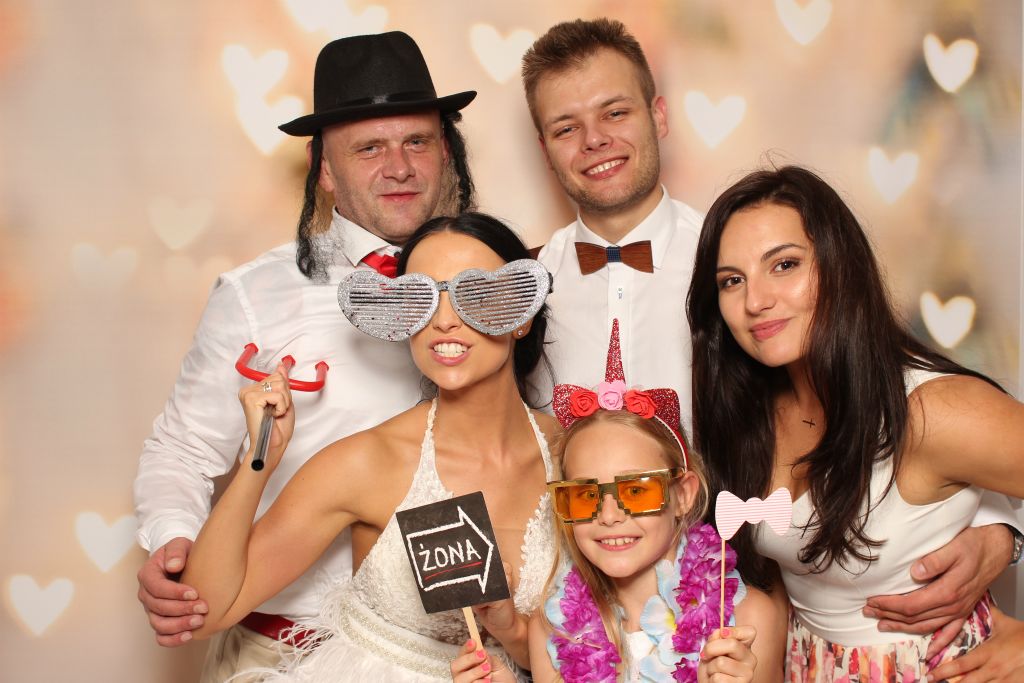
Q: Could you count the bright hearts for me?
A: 12